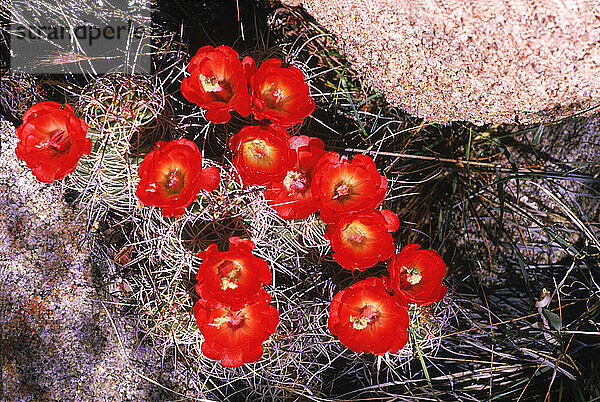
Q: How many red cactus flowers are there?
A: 12